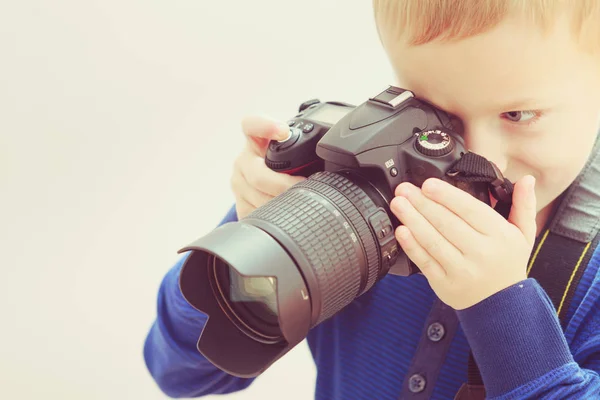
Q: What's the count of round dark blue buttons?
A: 2